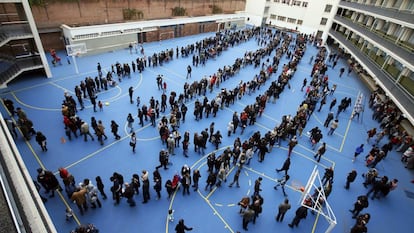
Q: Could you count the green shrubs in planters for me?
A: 3